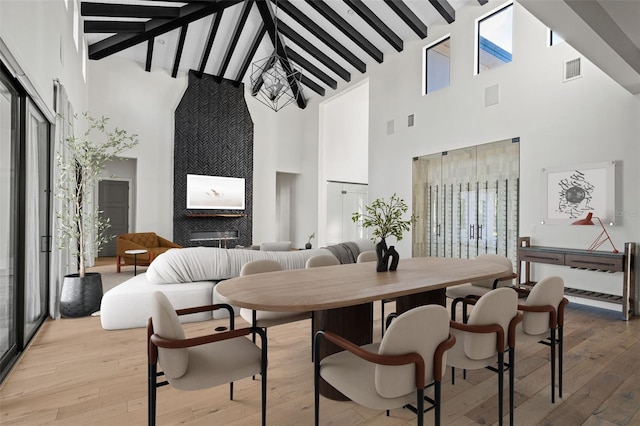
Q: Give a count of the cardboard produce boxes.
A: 0